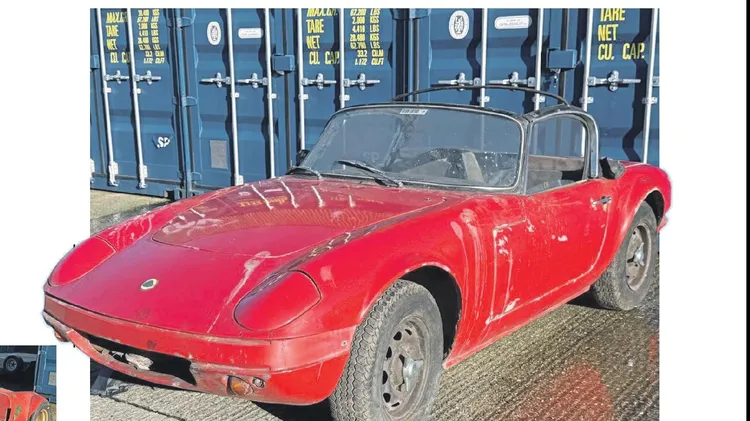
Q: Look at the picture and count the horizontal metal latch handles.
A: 9